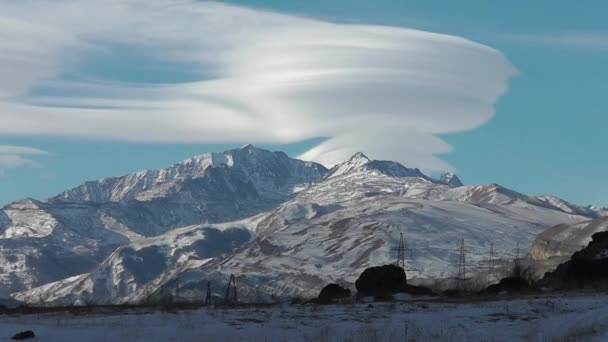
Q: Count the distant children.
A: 0